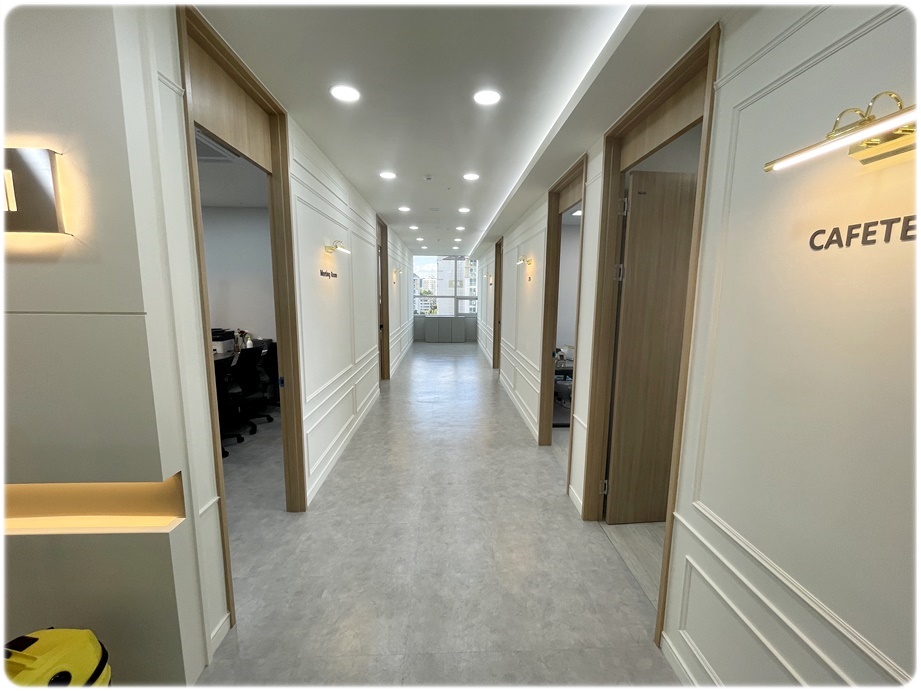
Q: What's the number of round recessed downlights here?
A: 12